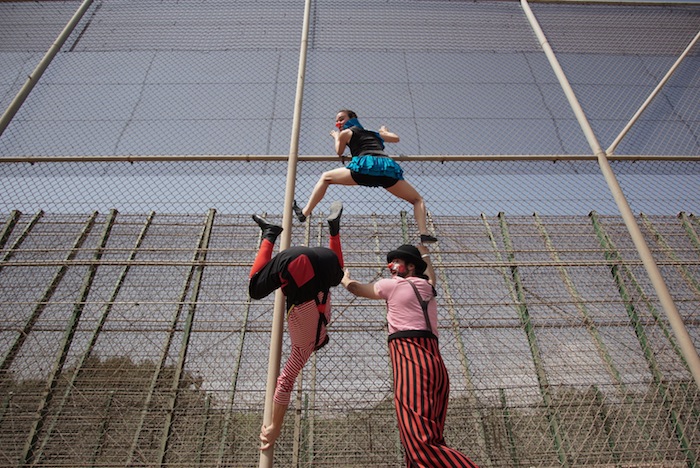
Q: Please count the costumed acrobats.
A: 3